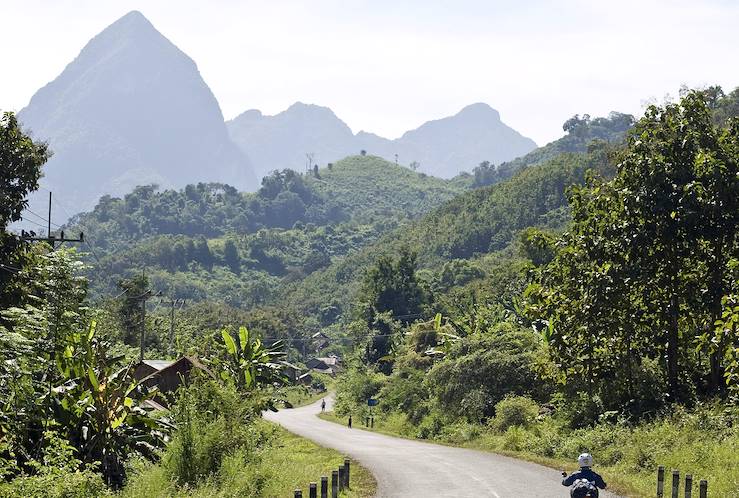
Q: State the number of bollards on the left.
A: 6